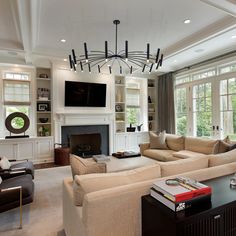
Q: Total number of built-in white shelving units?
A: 3